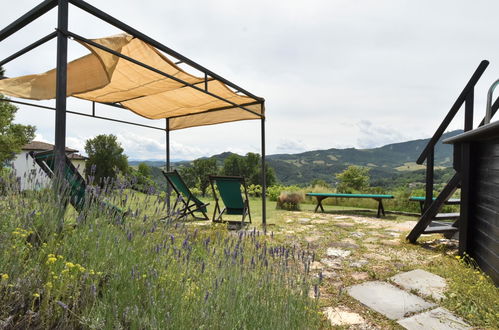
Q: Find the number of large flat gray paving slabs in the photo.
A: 3